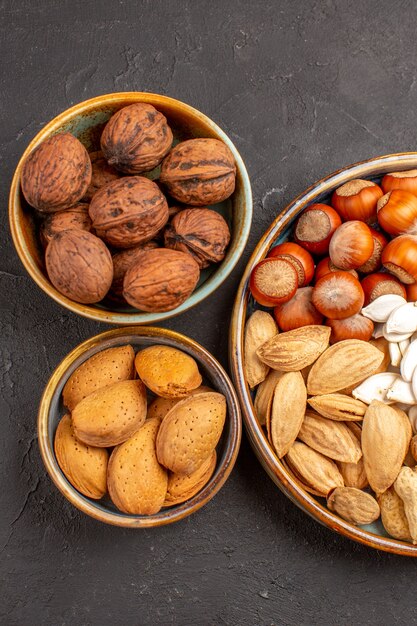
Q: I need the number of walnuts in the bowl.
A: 11